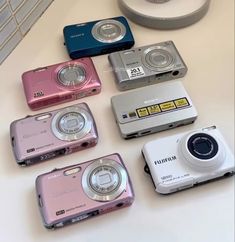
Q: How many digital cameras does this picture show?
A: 7